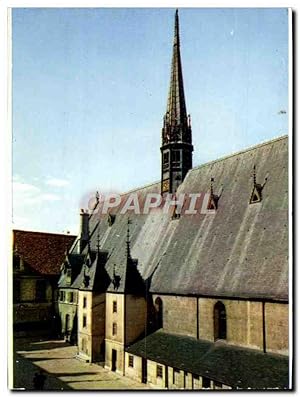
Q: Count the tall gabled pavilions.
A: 2